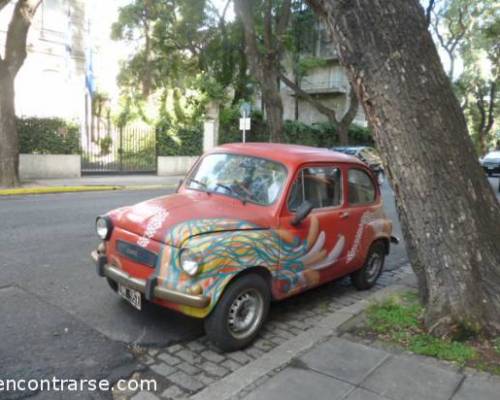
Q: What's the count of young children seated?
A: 0